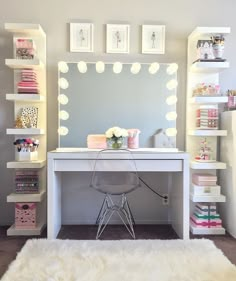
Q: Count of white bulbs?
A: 15